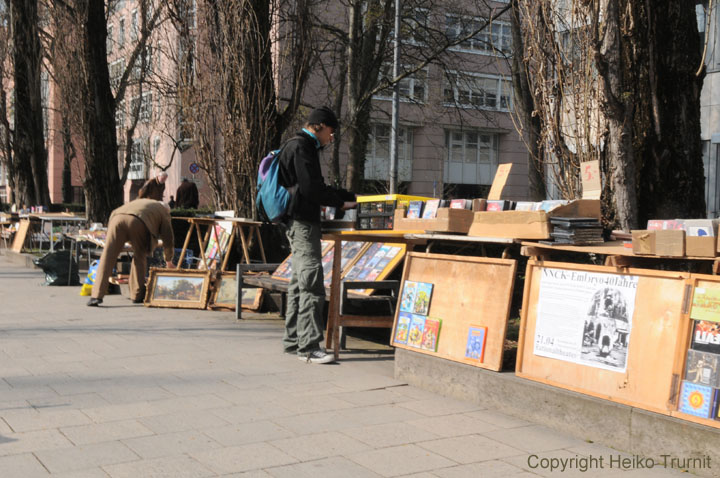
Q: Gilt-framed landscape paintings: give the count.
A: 2